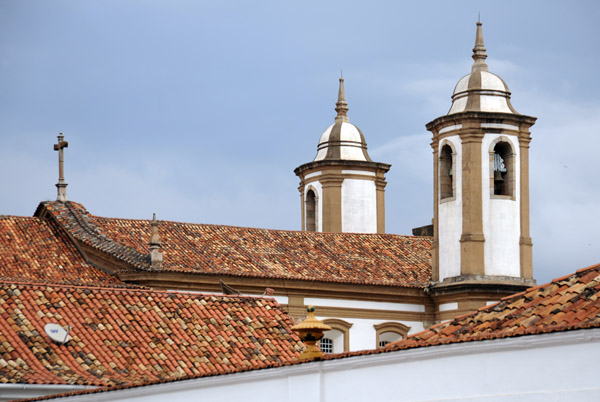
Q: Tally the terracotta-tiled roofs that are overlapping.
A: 4